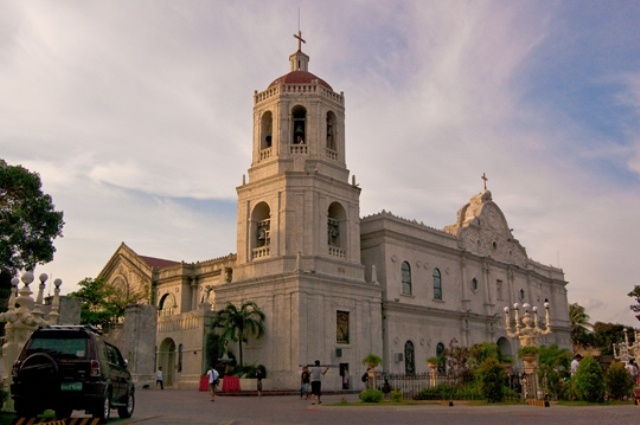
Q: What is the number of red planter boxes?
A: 2